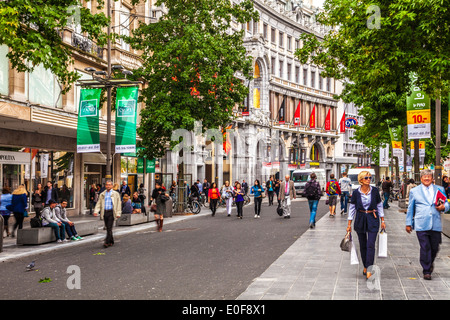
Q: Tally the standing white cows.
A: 0